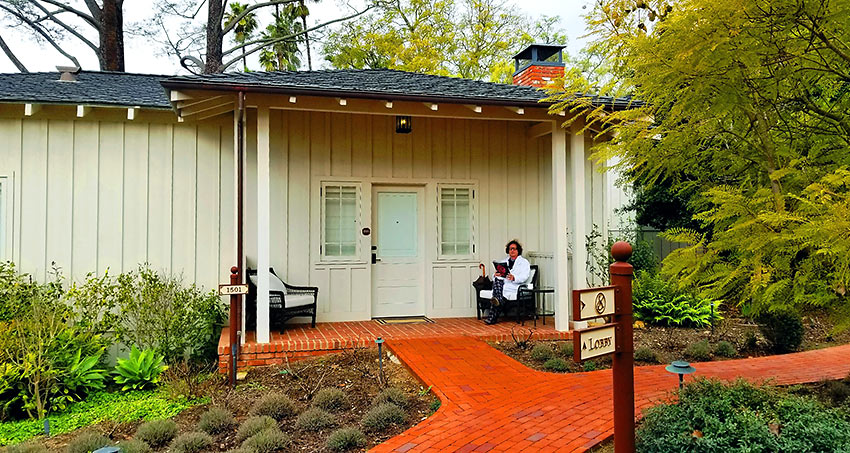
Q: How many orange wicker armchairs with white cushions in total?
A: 0